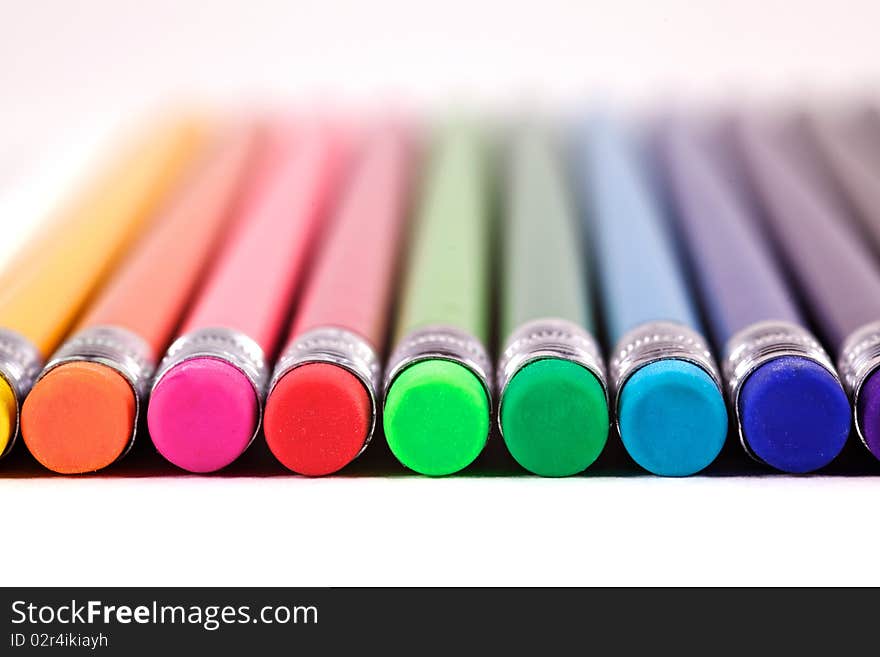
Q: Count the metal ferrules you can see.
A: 9